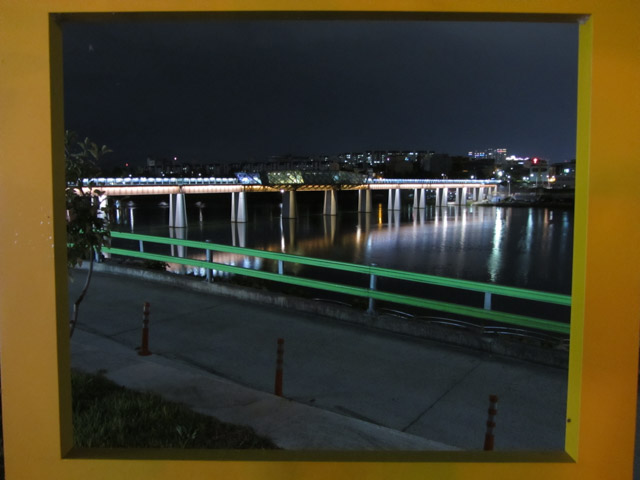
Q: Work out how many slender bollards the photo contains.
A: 3